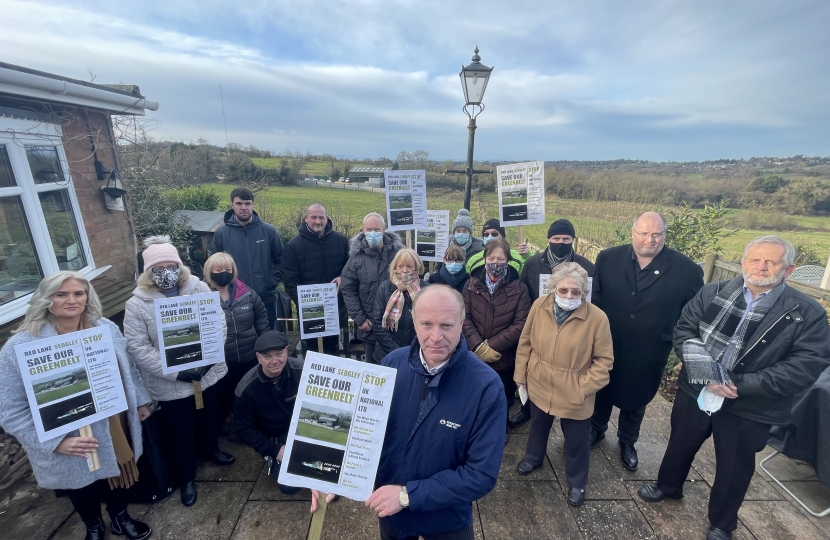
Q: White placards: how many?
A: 8